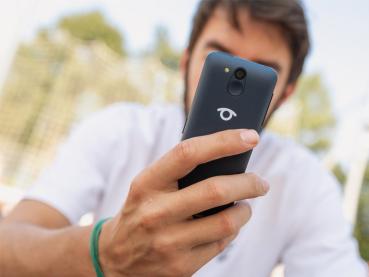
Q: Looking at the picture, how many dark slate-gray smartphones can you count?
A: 1